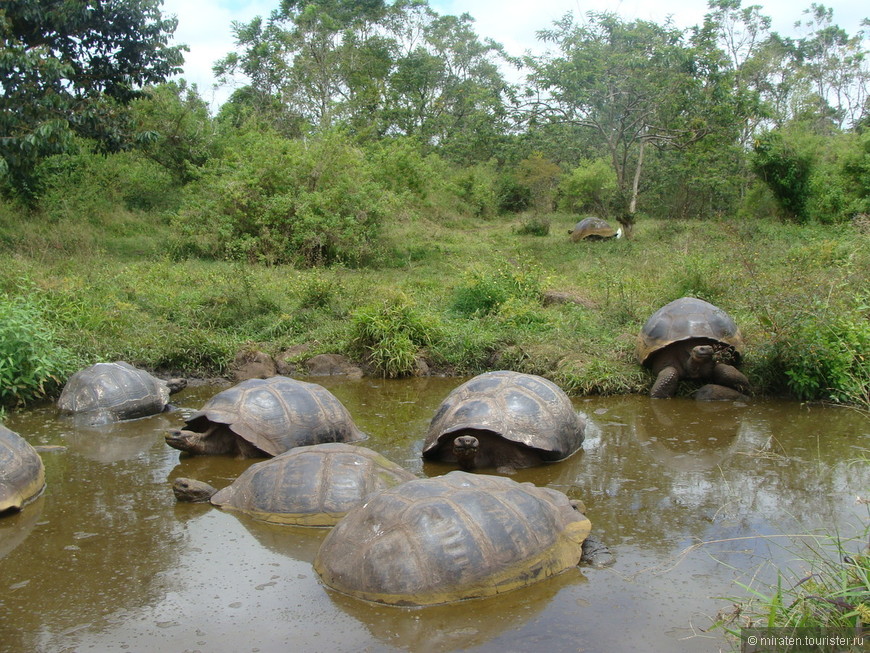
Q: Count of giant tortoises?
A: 8